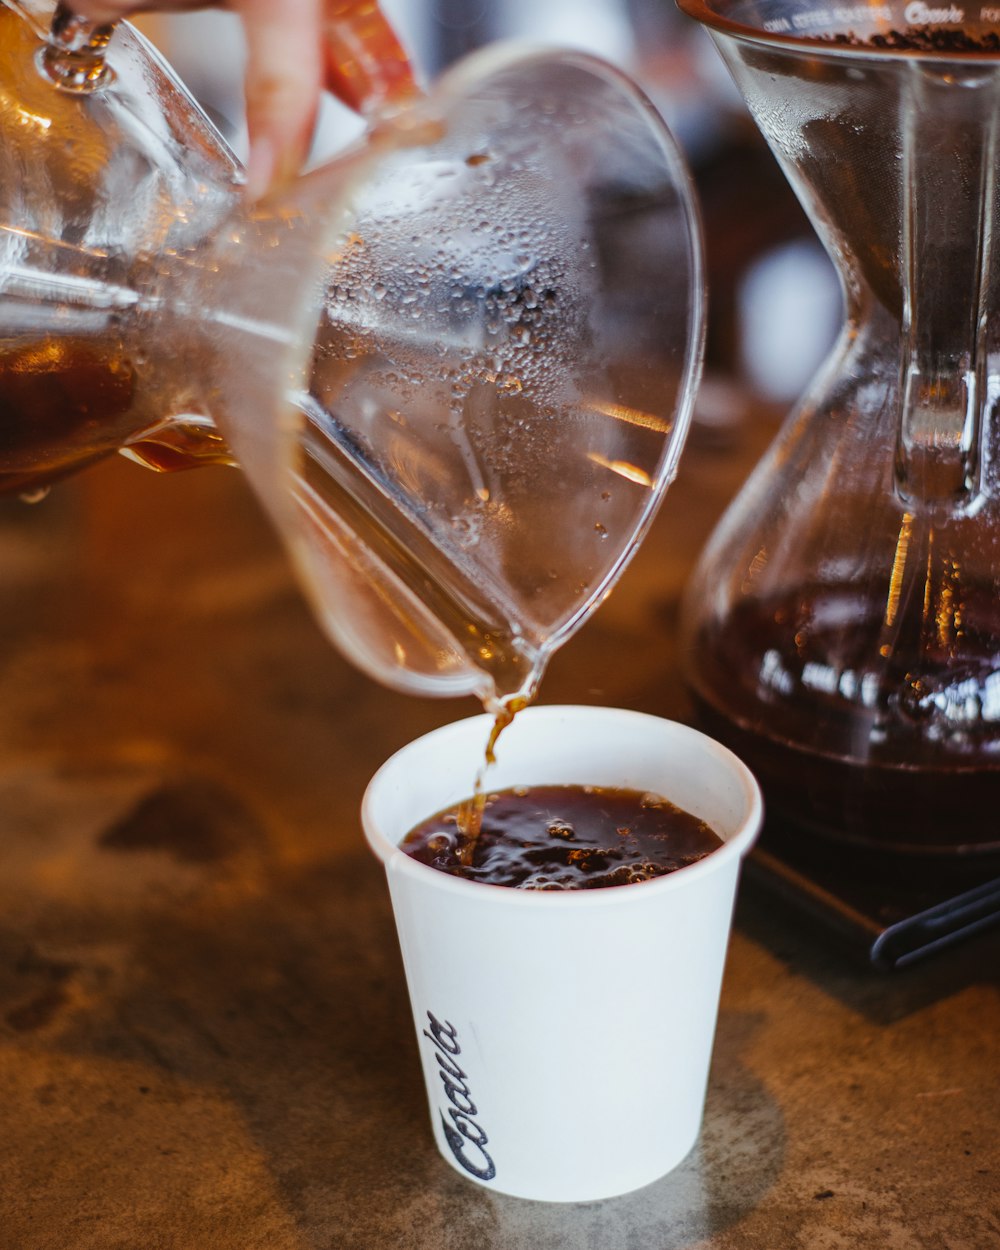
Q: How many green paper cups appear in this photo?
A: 0